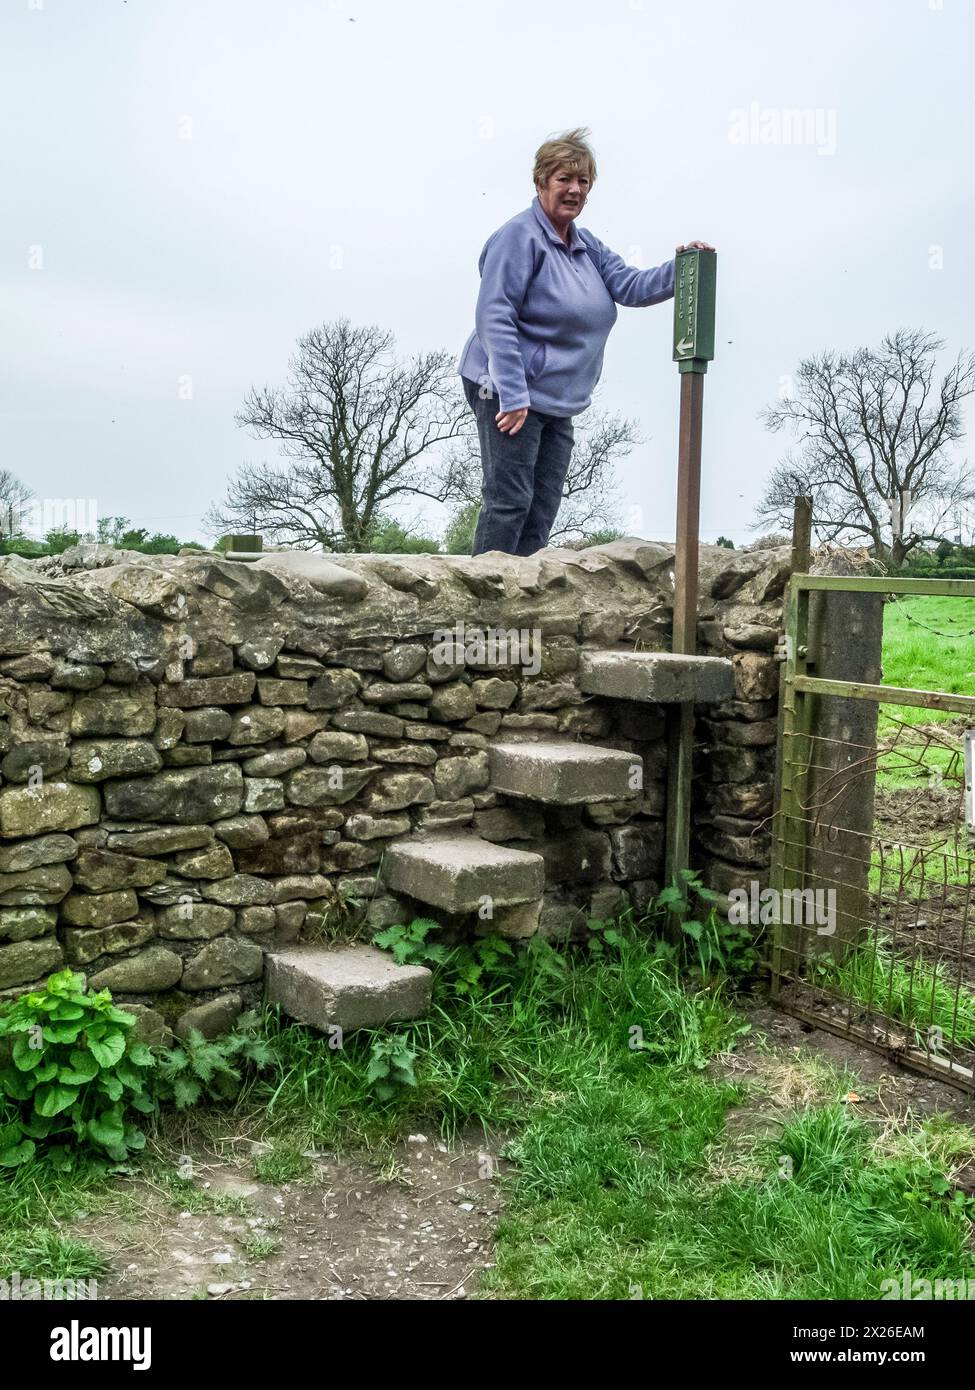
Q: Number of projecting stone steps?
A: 4